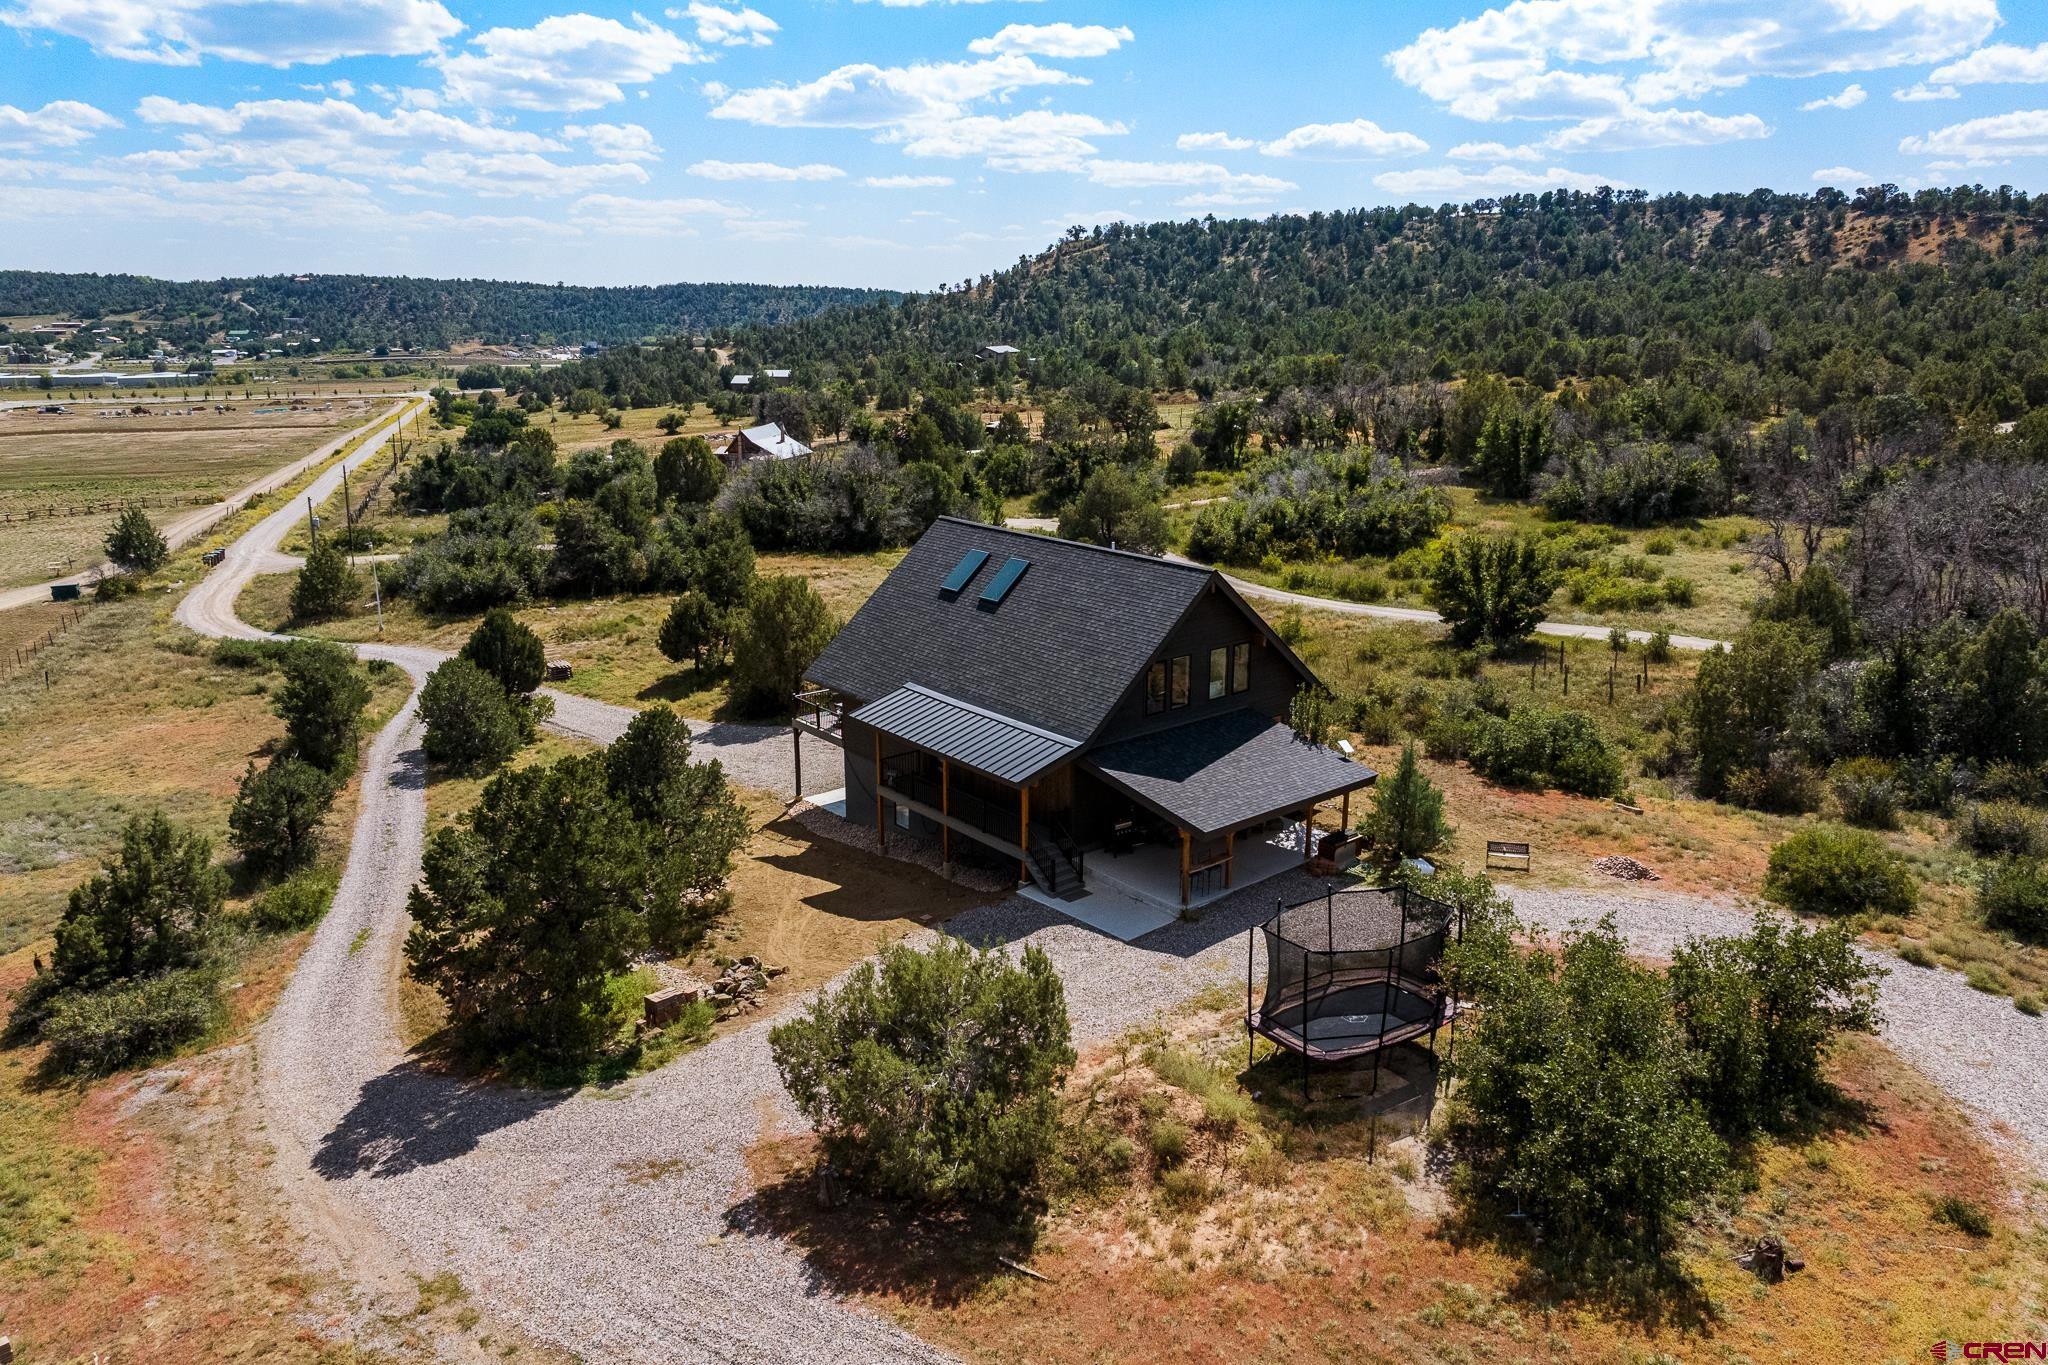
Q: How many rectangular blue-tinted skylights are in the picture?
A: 2